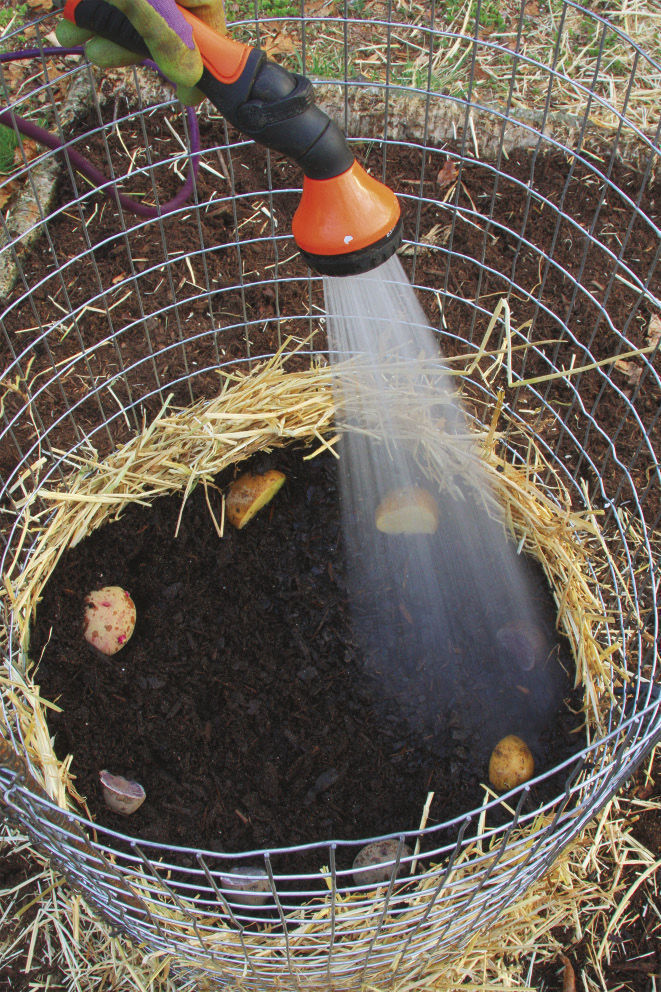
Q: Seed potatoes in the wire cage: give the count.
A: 8